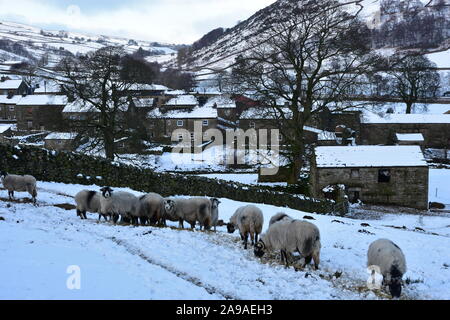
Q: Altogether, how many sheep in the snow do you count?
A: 10